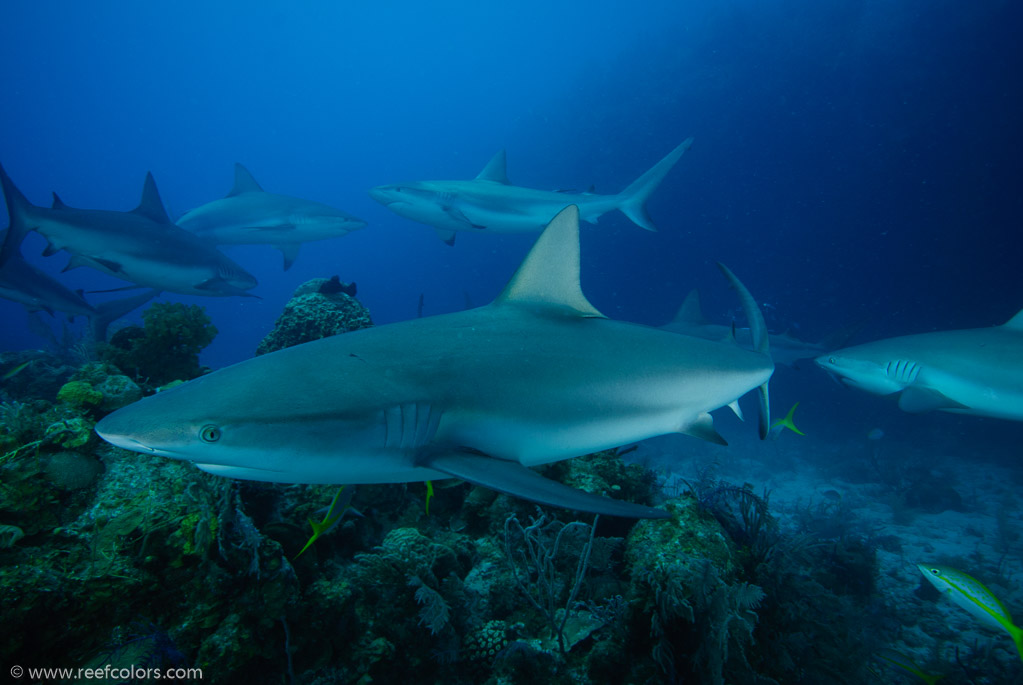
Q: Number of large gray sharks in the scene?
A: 7